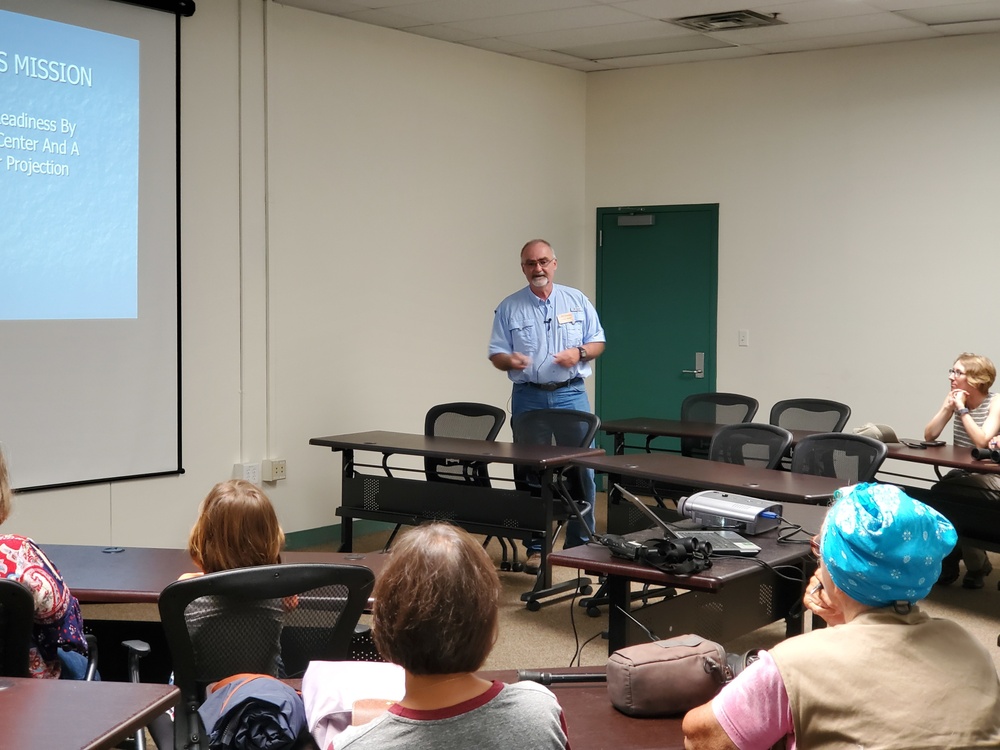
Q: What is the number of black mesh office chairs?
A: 8